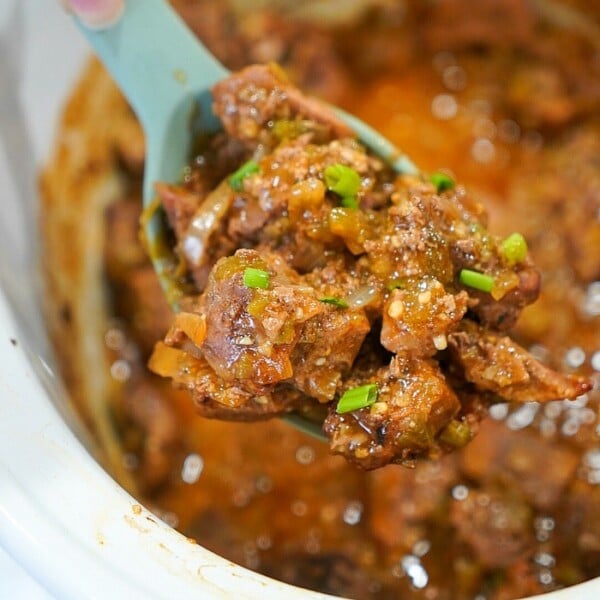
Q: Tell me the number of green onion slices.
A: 8